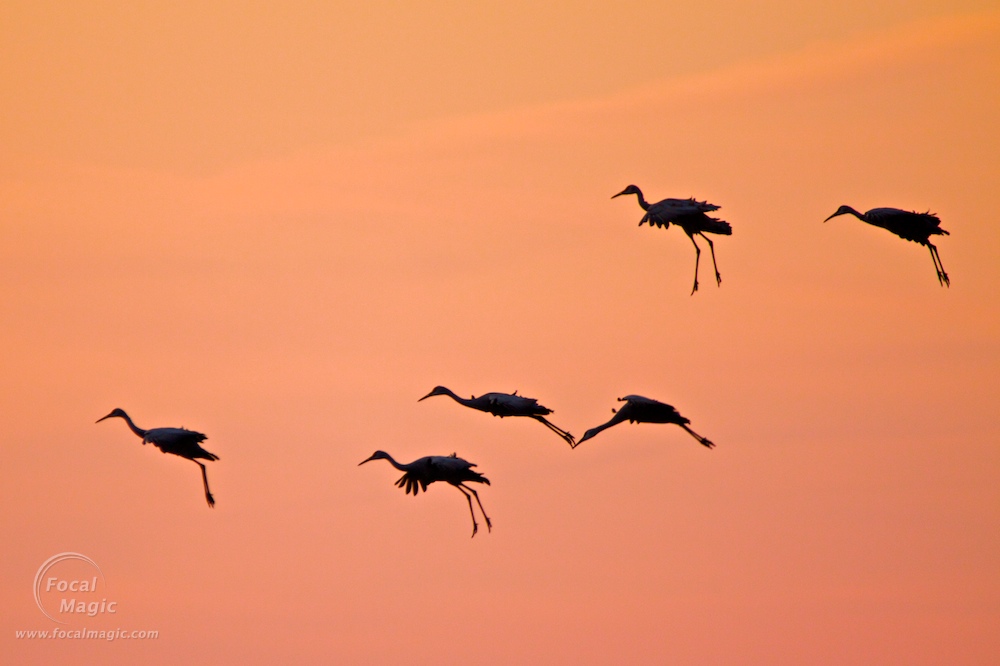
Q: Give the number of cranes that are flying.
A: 6